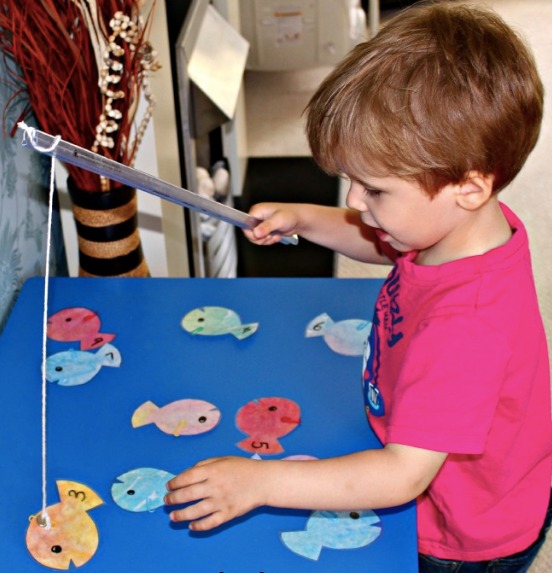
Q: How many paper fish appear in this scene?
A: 10